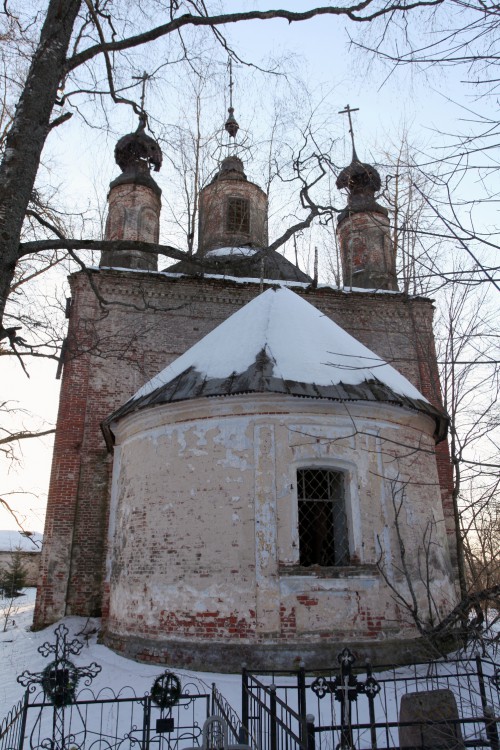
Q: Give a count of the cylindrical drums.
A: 3